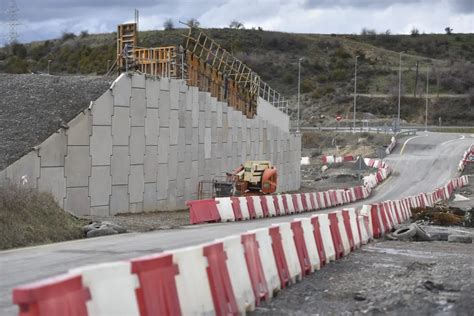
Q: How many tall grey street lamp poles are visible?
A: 4